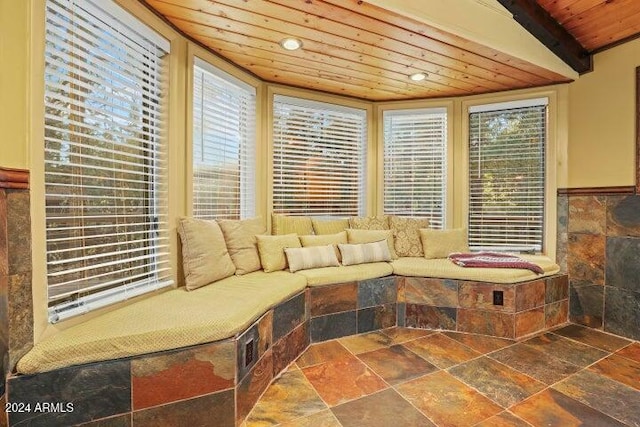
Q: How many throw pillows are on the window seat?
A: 12